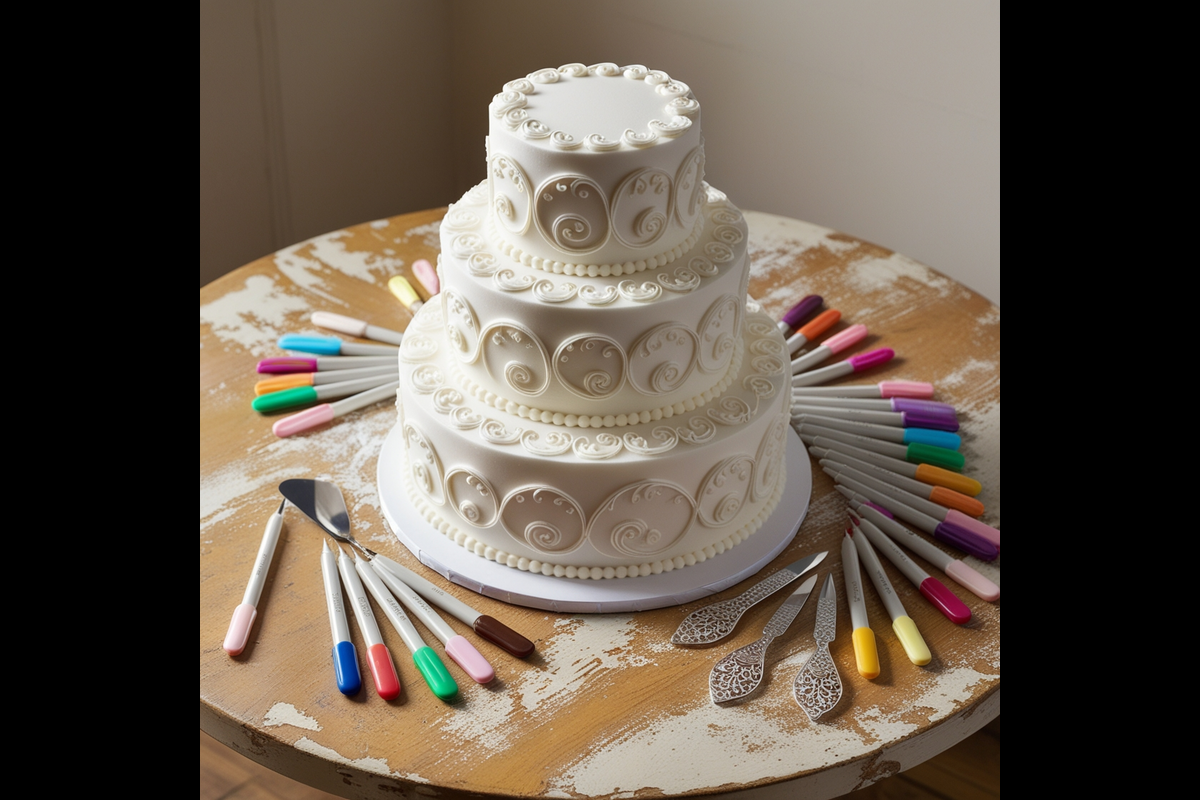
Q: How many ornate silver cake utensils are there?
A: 3